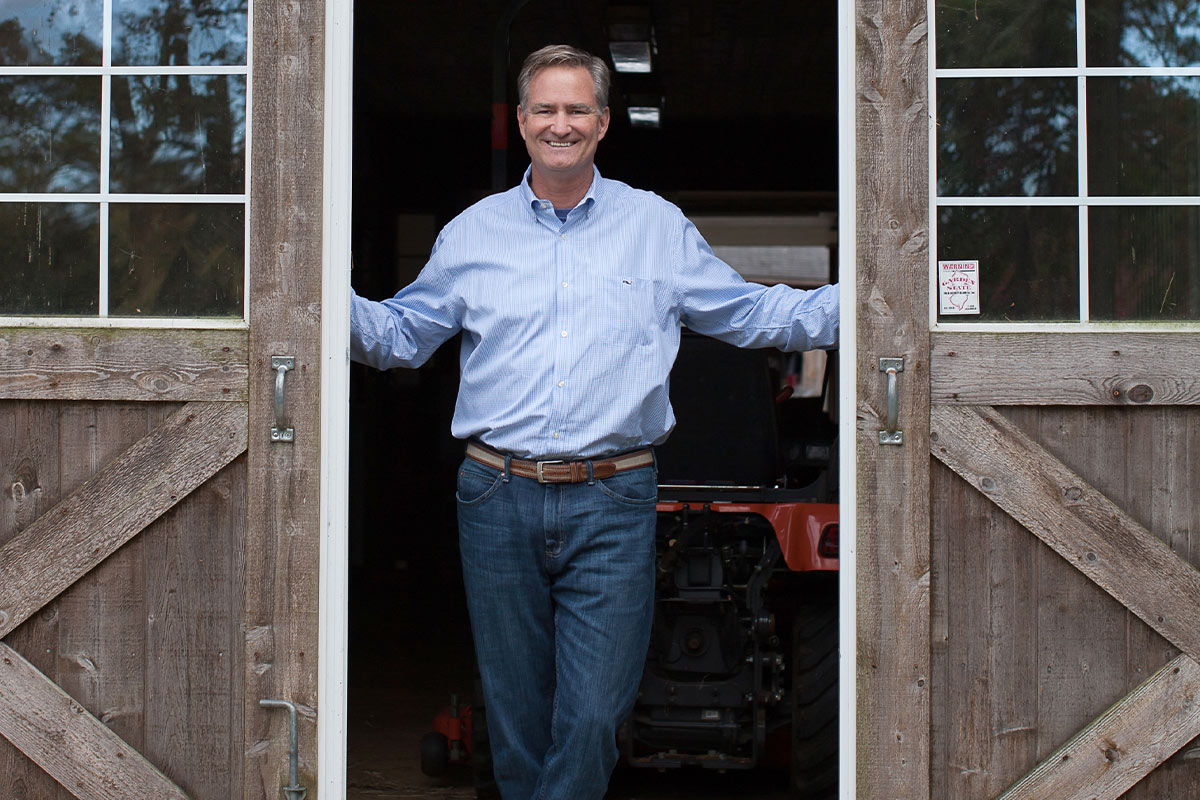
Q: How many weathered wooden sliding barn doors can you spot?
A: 2